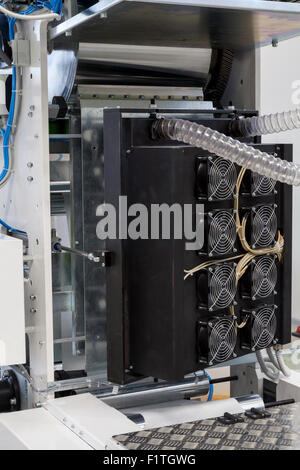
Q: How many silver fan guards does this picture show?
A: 8